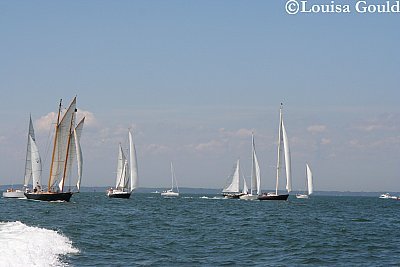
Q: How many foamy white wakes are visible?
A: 1